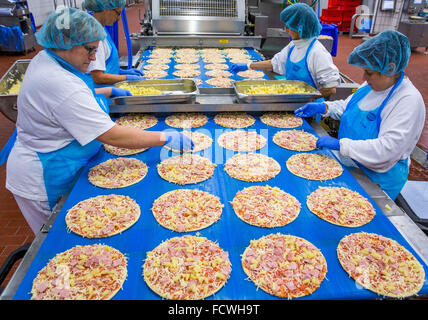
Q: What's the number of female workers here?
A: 4